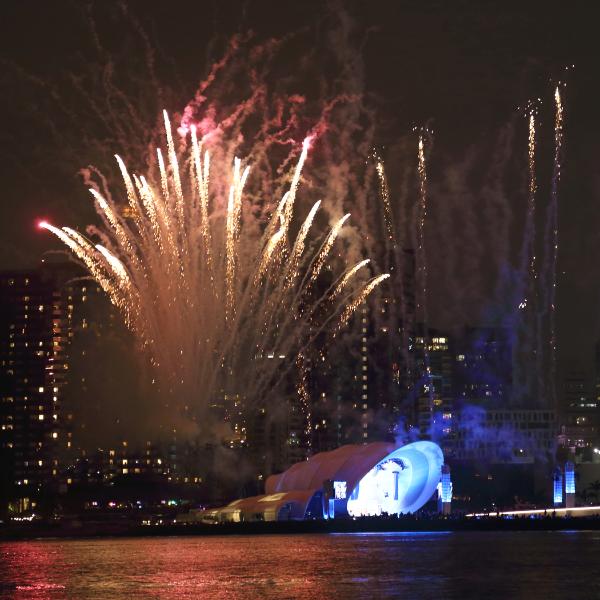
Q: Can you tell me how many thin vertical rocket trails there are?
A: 4